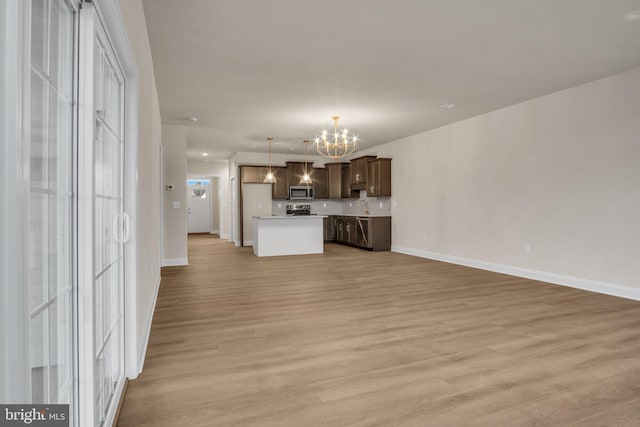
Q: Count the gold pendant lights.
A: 2